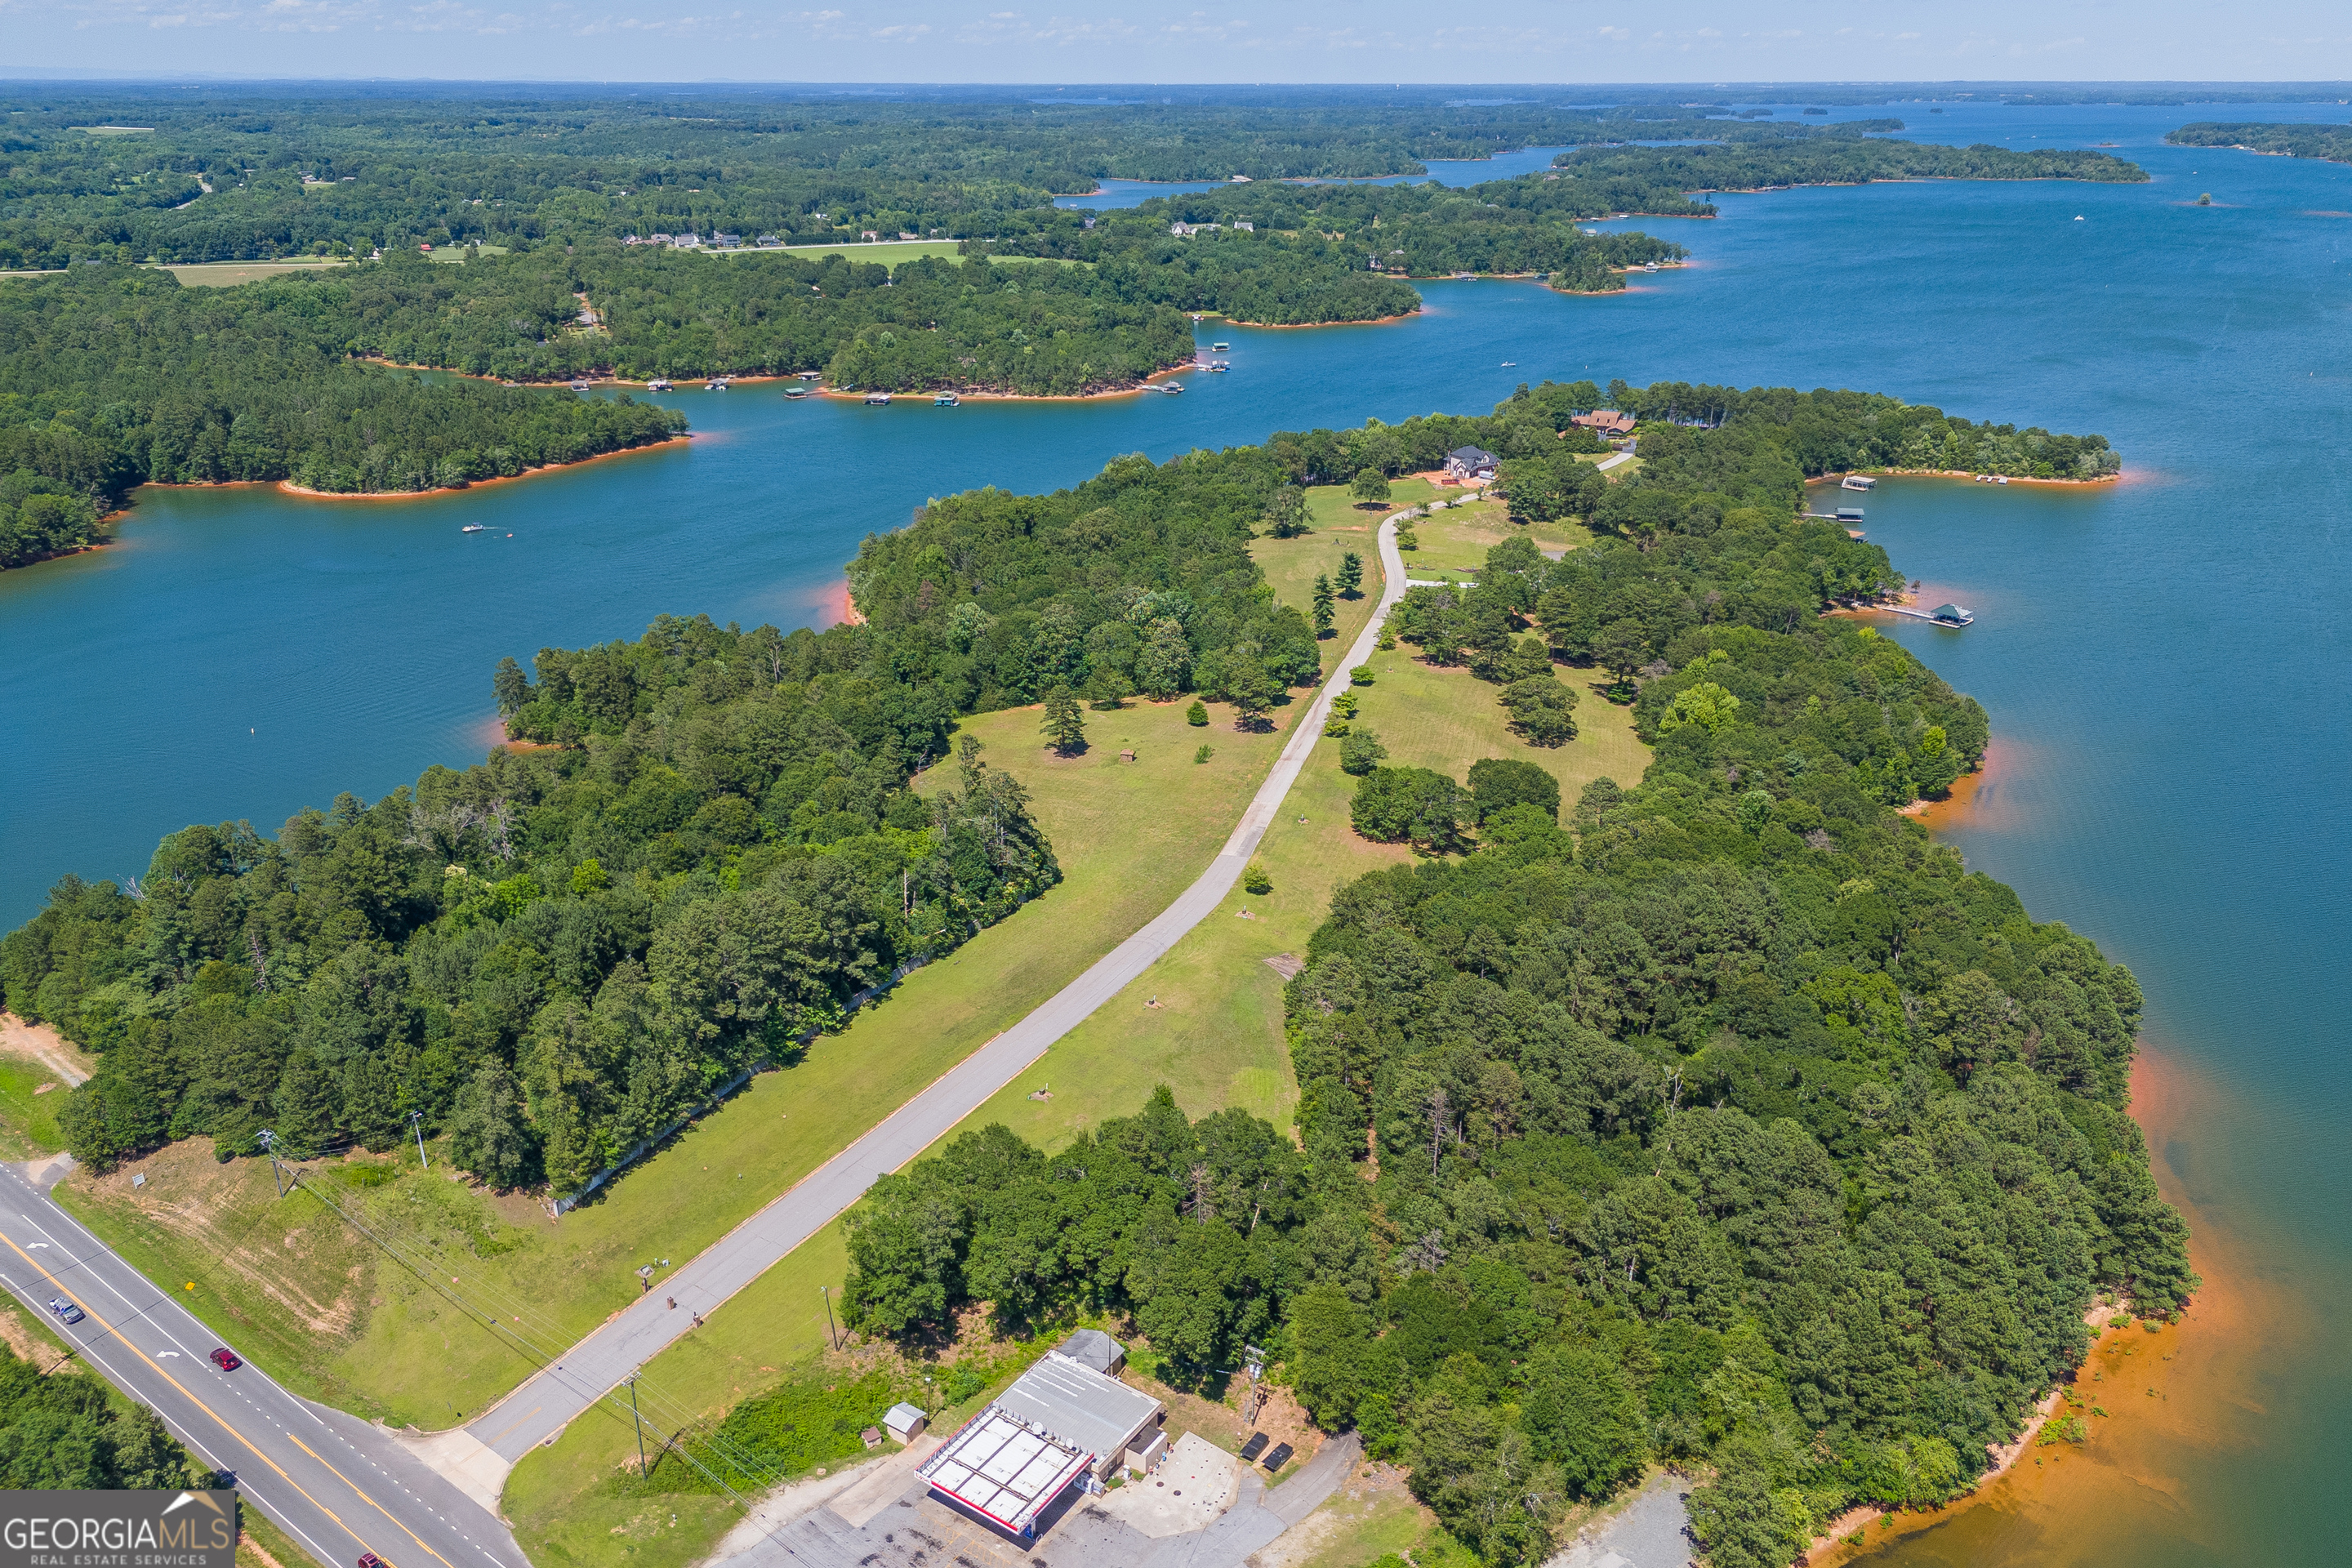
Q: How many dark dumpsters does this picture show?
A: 2